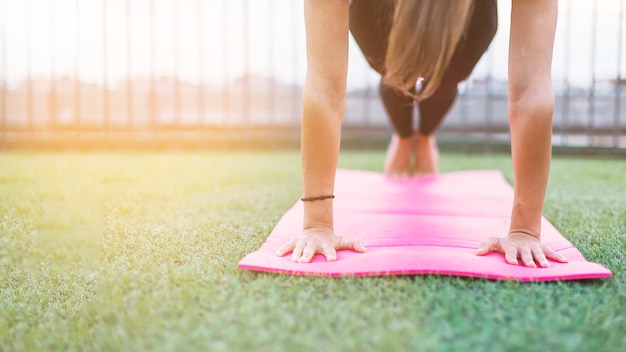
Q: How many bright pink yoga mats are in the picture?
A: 1